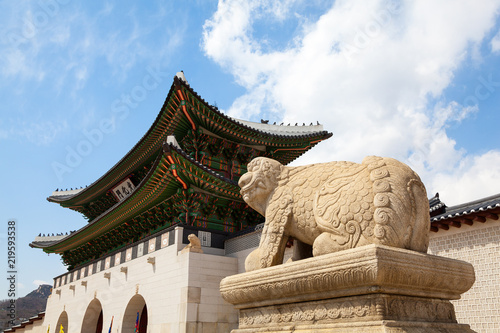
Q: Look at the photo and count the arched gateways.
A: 3